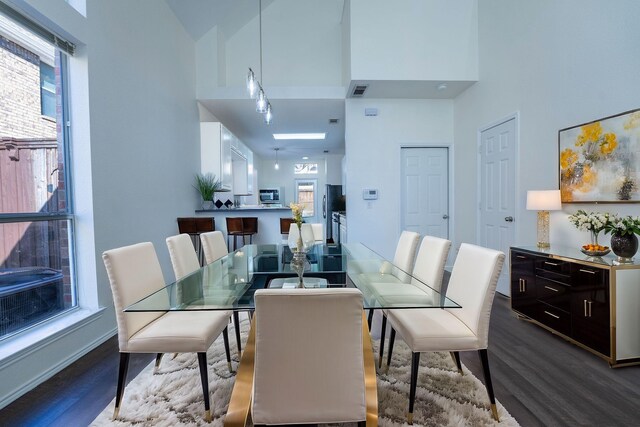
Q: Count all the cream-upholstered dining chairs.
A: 8